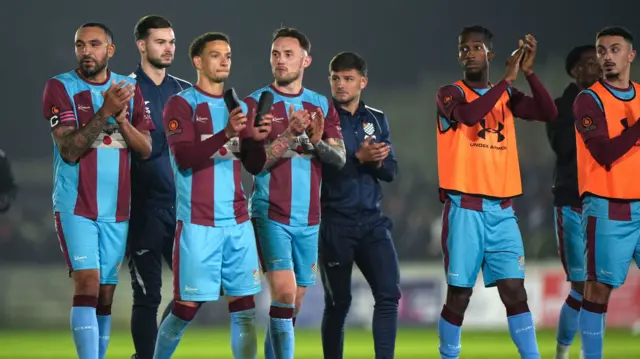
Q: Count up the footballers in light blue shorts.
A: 6